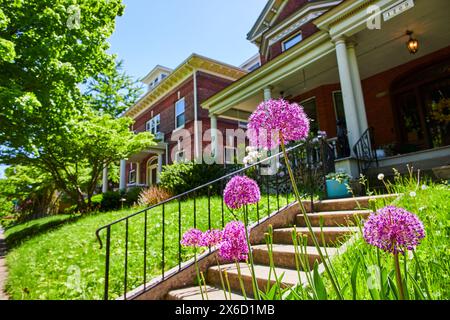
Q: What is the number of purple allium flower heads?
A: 6